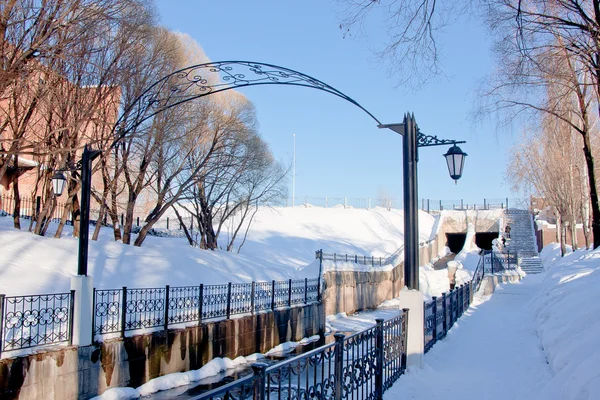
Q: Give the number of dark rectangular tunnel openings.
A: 2